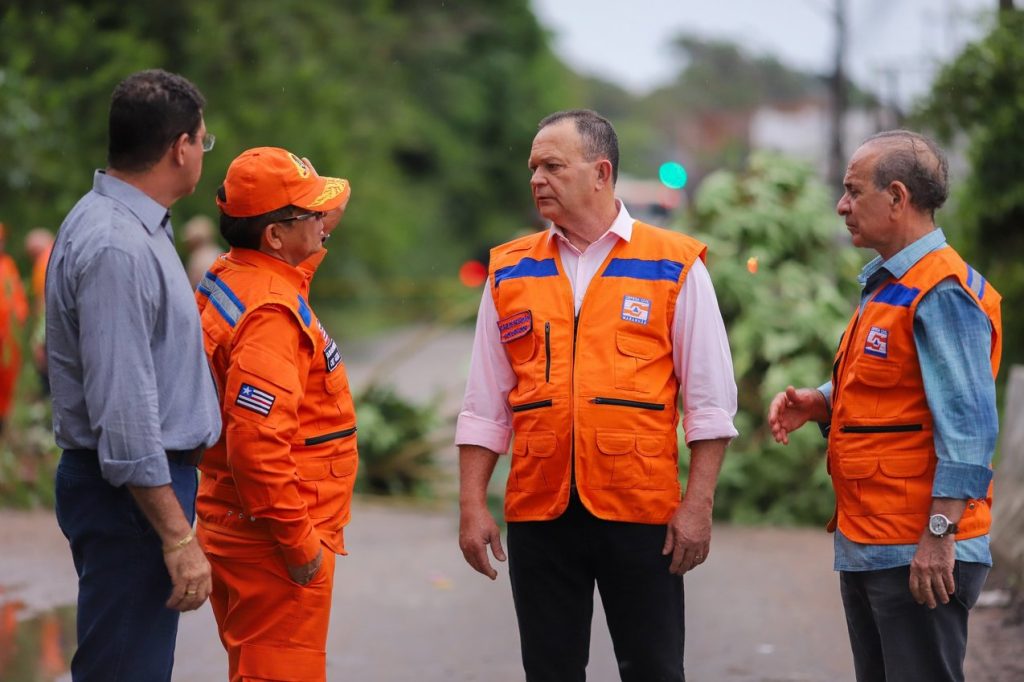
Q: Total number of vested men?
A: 3